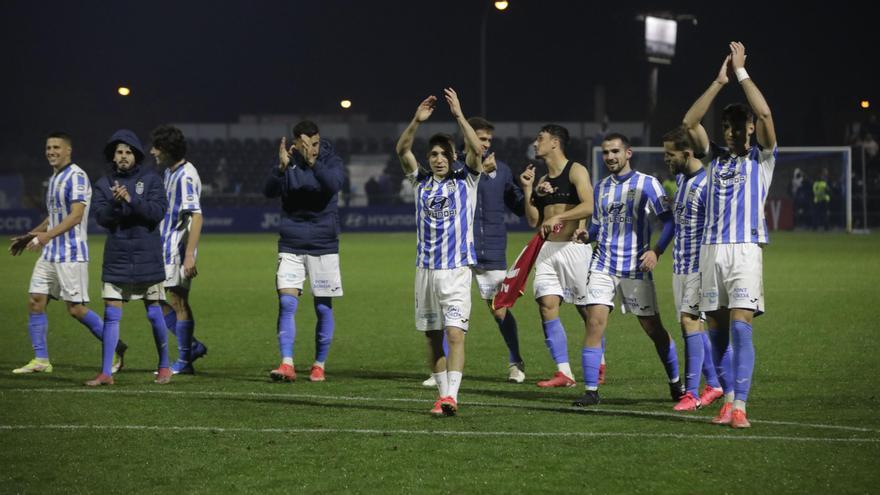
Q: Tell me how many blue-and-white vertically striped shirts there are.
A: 6